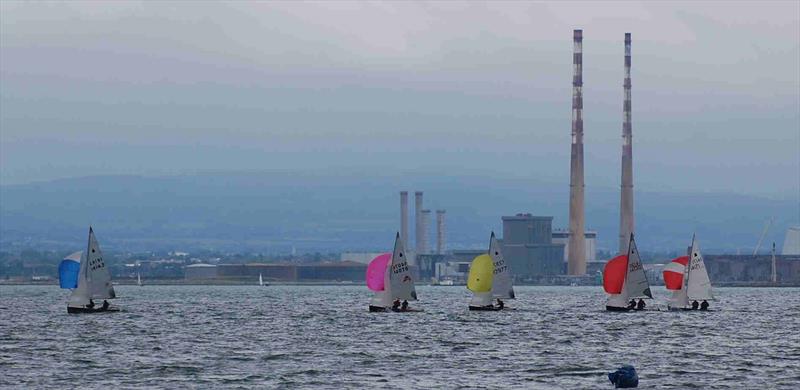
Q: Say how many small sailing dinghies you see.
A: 5